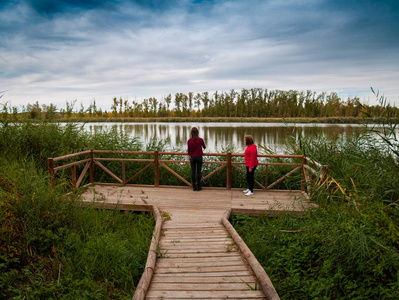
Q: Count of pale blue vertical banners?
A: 0